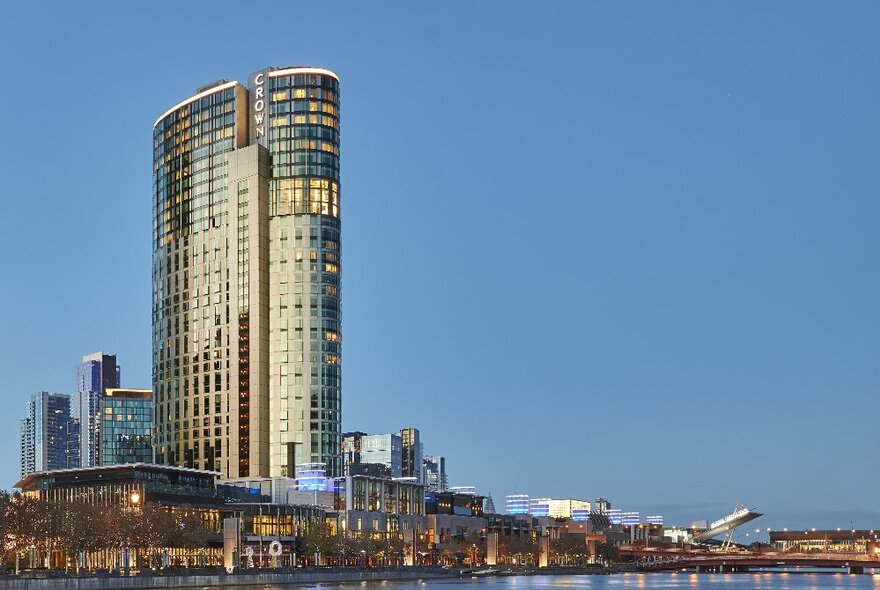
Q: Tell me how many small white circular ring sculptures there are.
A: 2